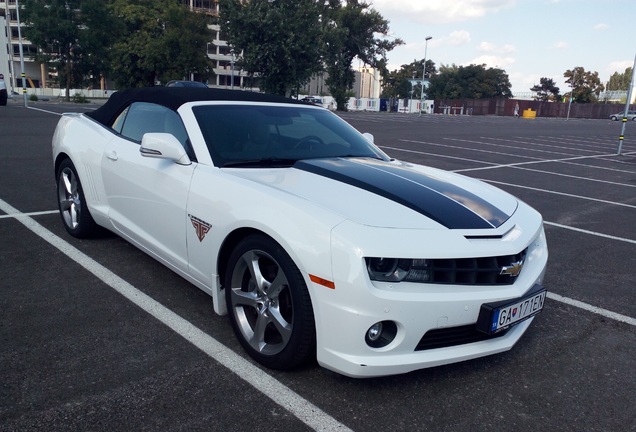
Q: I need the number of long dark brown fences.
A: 1